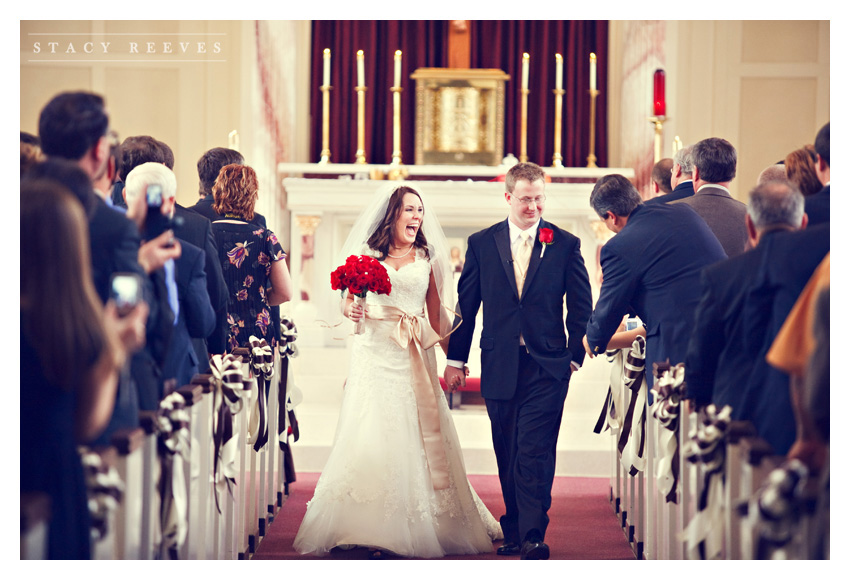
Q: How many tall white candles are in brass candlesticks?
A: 6